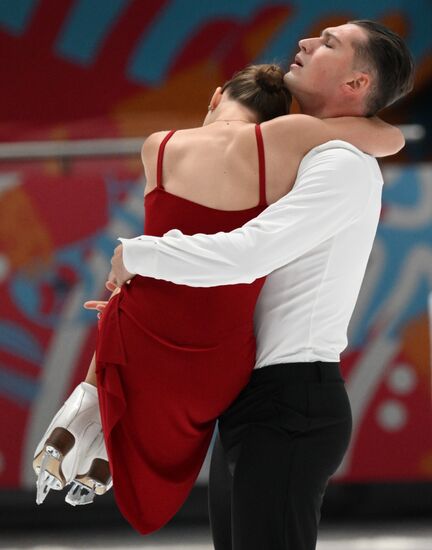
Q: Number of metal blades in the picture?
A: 2